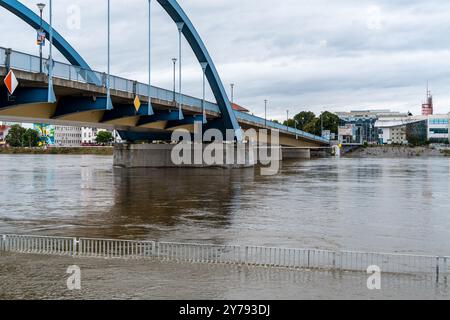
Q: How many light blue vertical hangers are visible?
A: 5